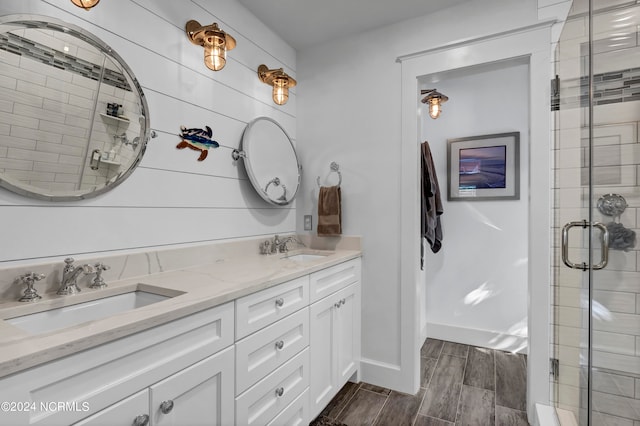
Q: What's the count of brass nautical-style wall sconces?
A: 4